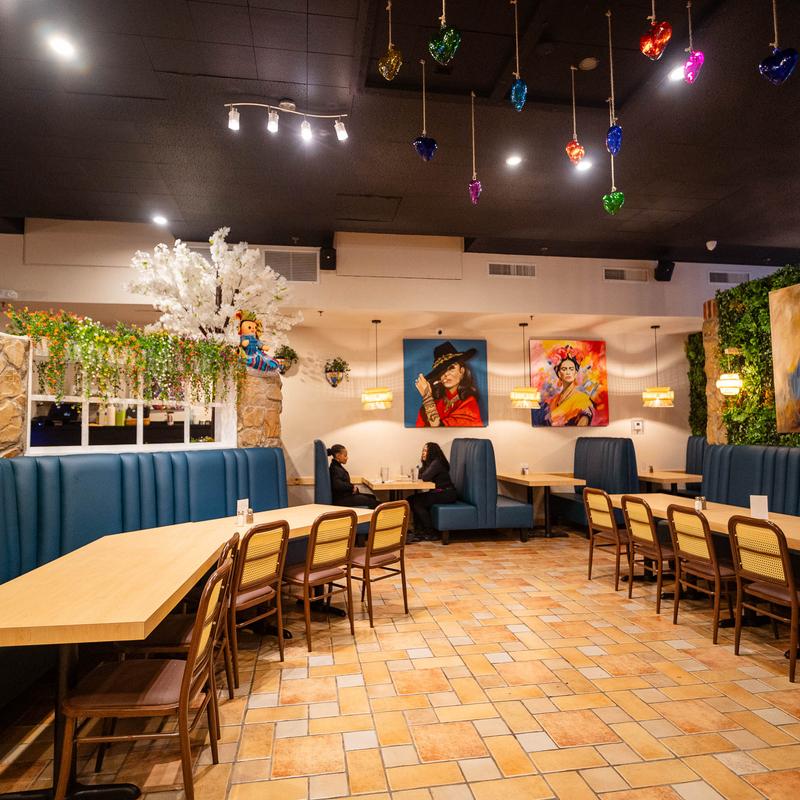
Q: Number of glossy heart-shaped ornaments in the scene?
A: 11